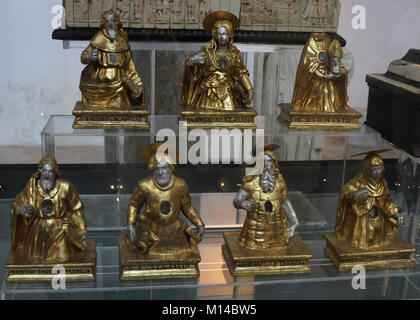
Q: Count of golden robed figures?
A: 7